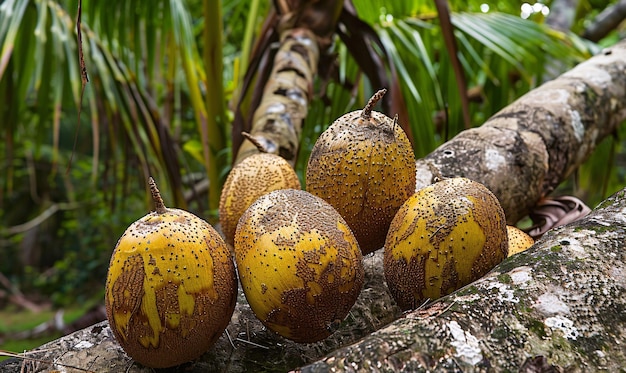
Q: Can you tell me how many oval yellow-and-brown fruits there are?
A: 6